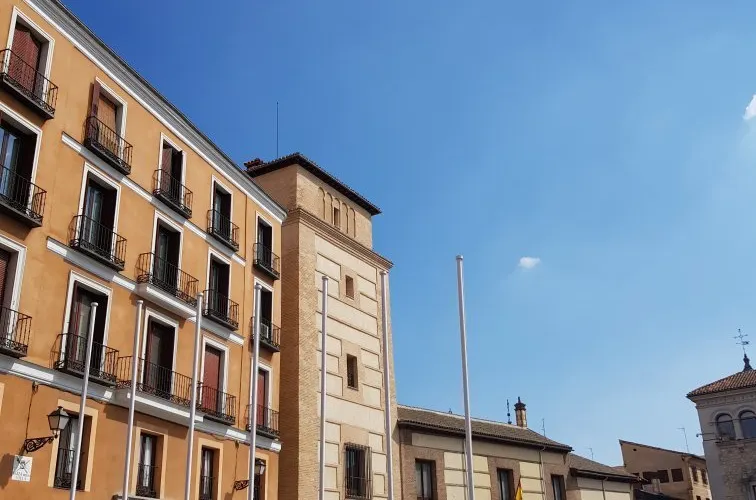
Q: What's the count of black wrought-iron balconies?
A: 15